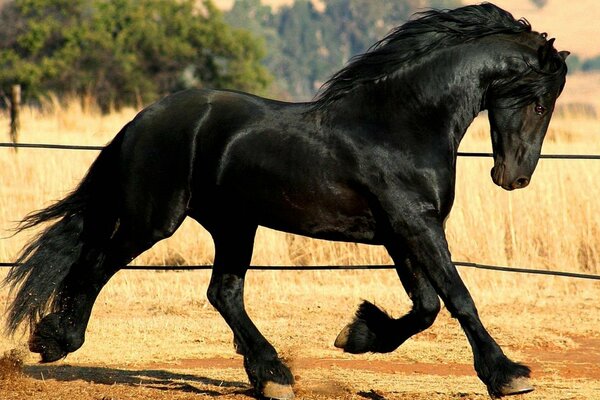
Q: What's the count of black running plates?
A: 0